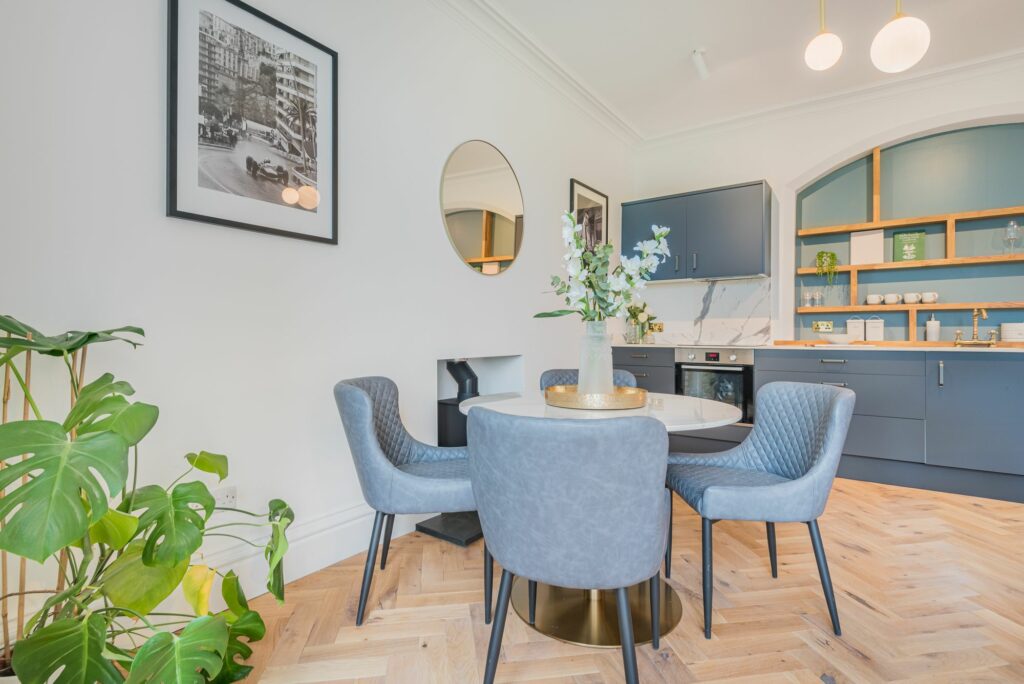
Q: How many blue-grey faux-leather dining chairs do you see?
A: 4